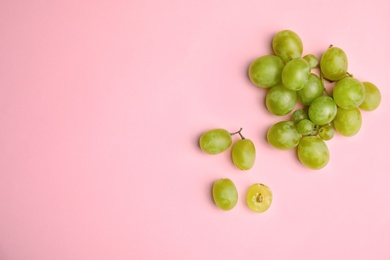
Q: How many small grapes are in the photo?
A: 4